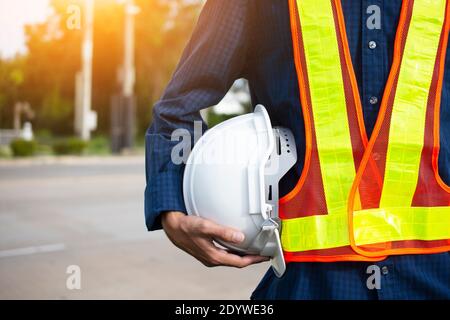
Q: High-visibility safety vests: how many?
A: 1